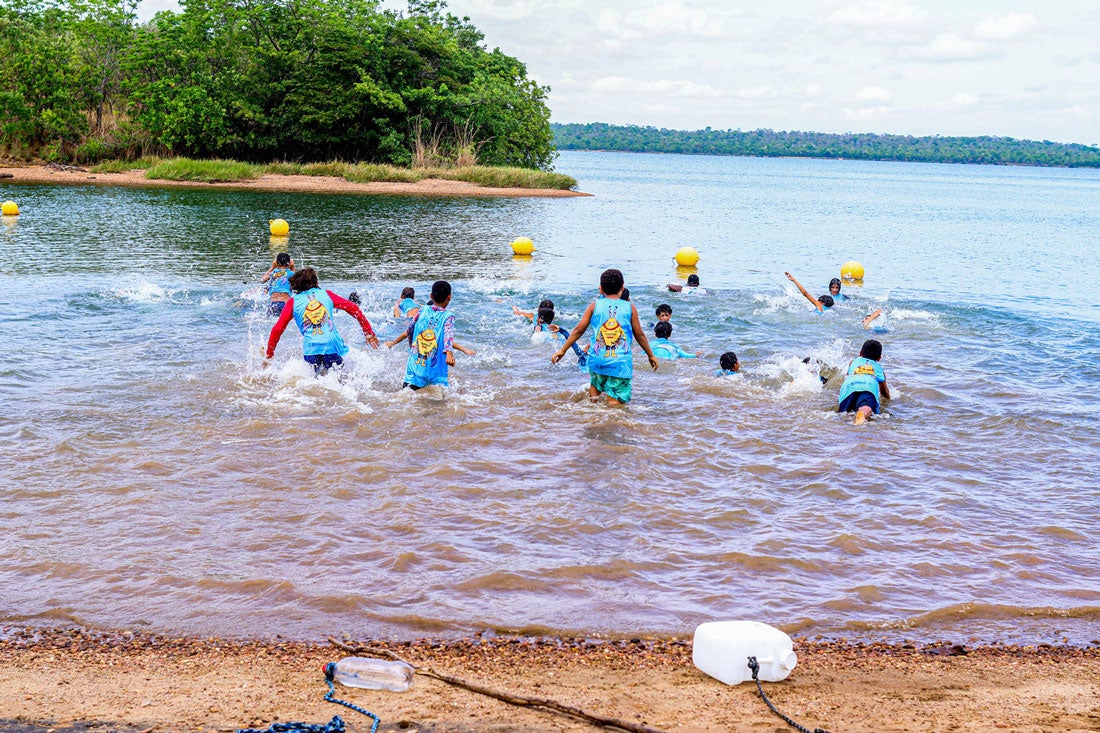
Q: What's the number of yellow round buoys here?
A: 5